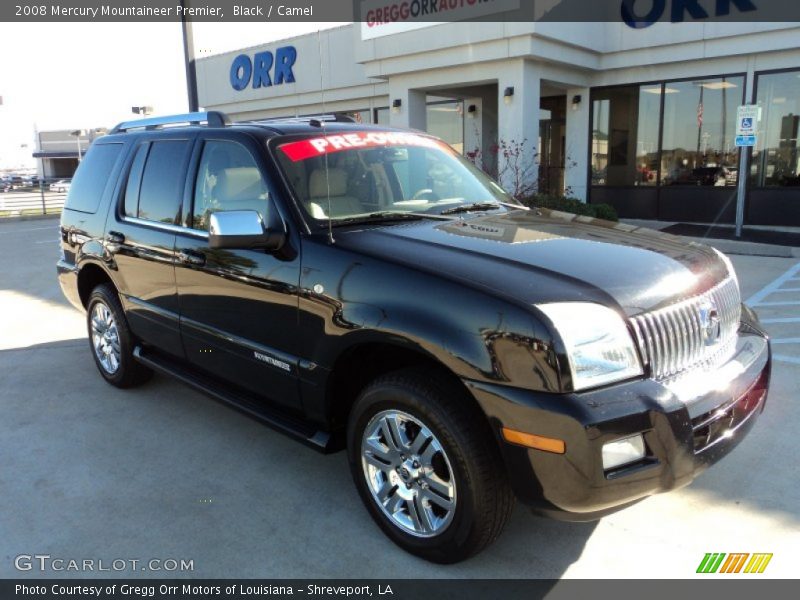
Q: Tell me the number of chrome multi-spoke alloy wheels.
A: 2